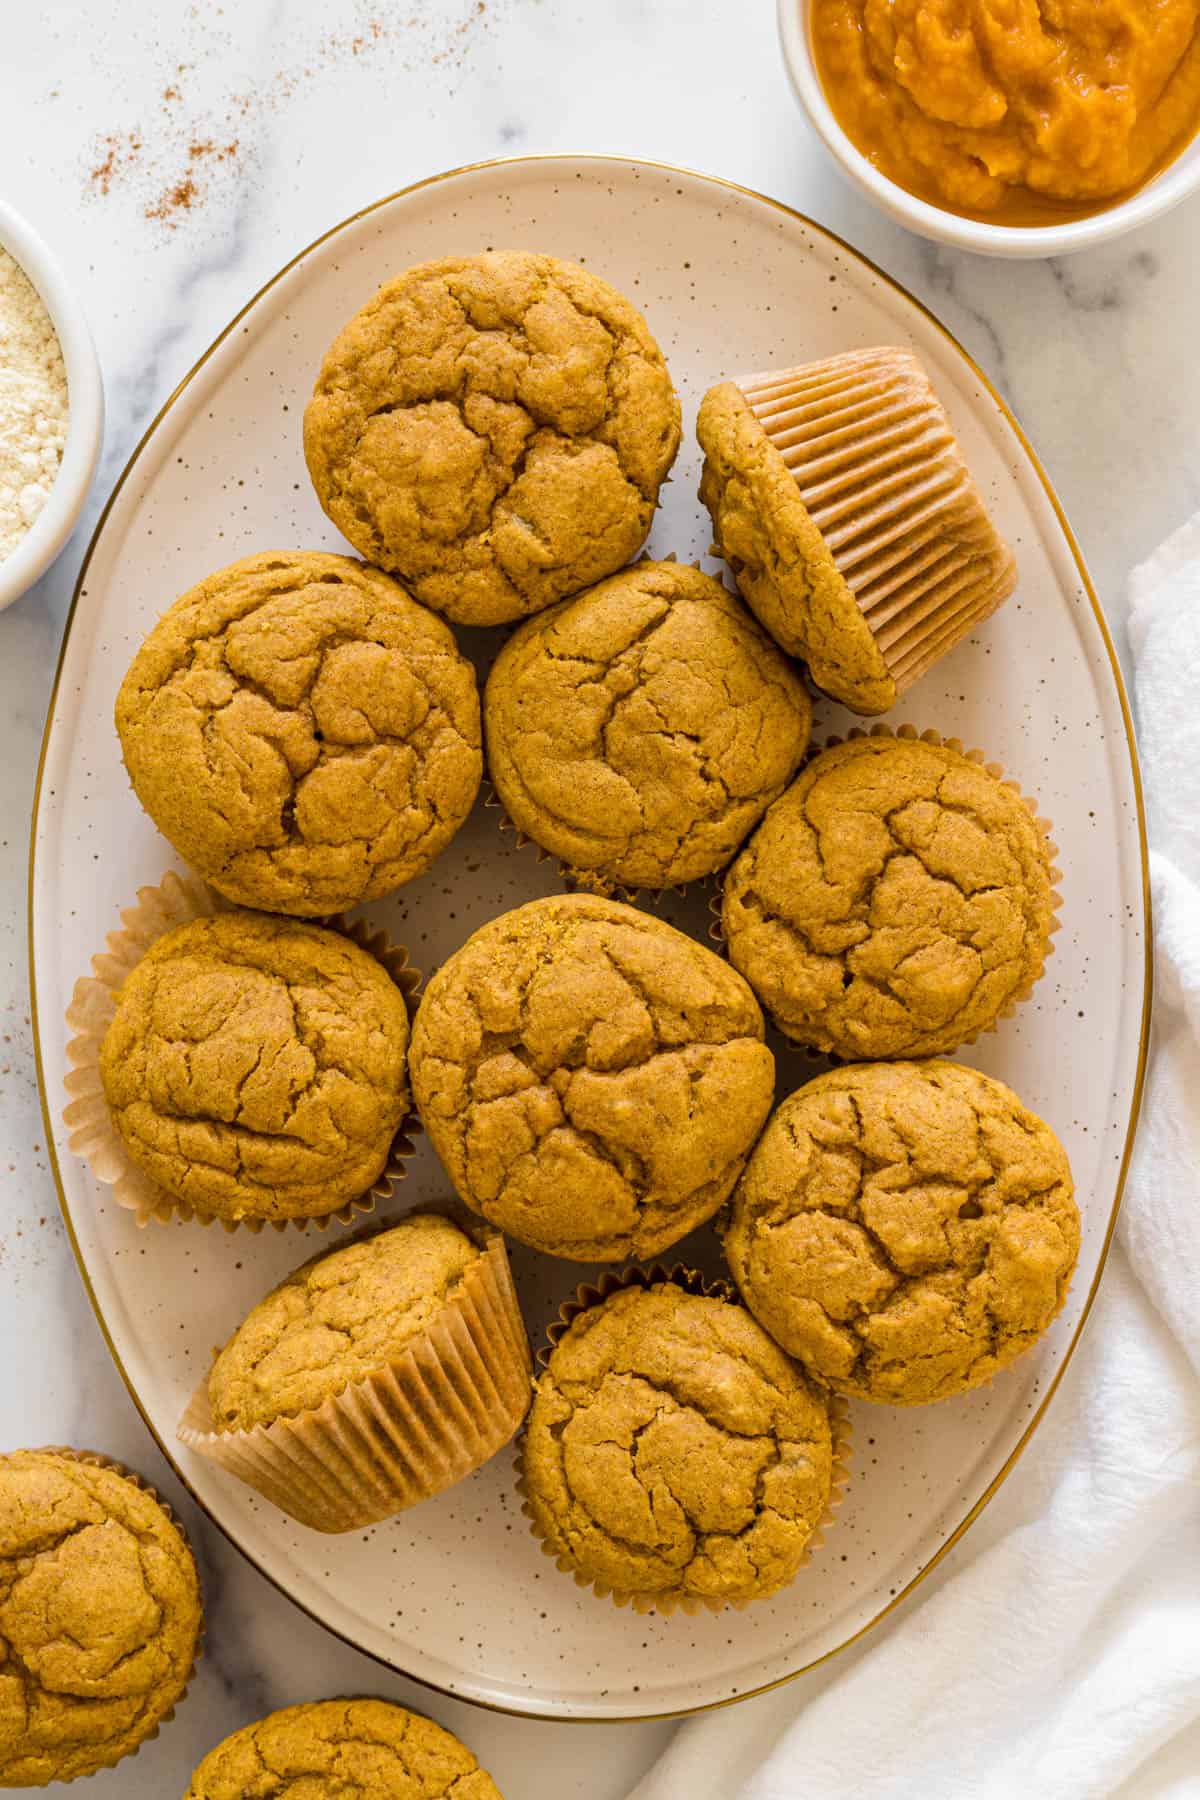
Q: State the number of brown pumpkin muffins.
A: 12